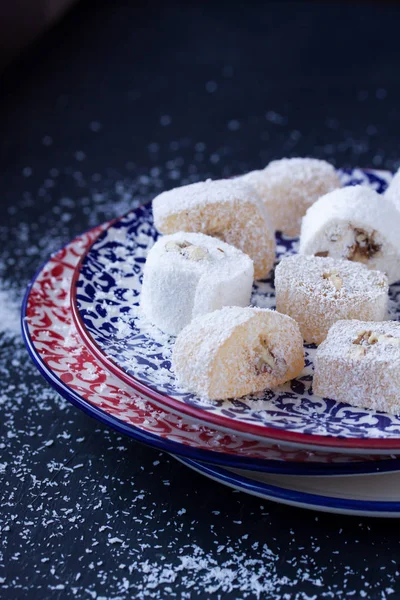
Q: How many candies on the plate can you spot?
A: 8